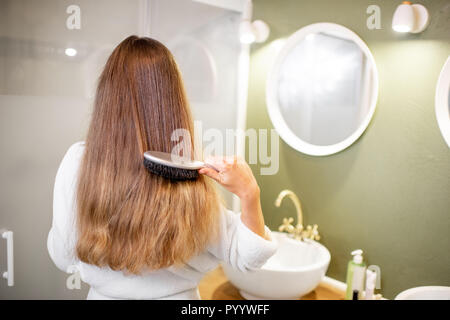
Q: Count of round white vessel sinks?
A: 2